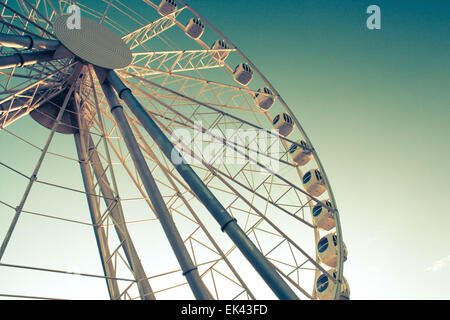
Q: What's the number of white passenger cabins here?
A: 11